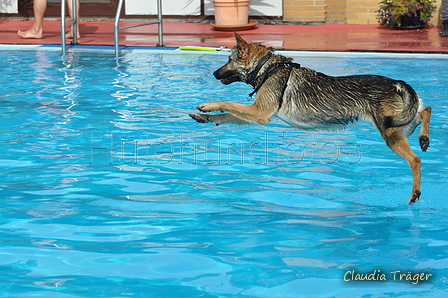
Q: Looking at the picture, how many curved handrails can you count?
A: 2